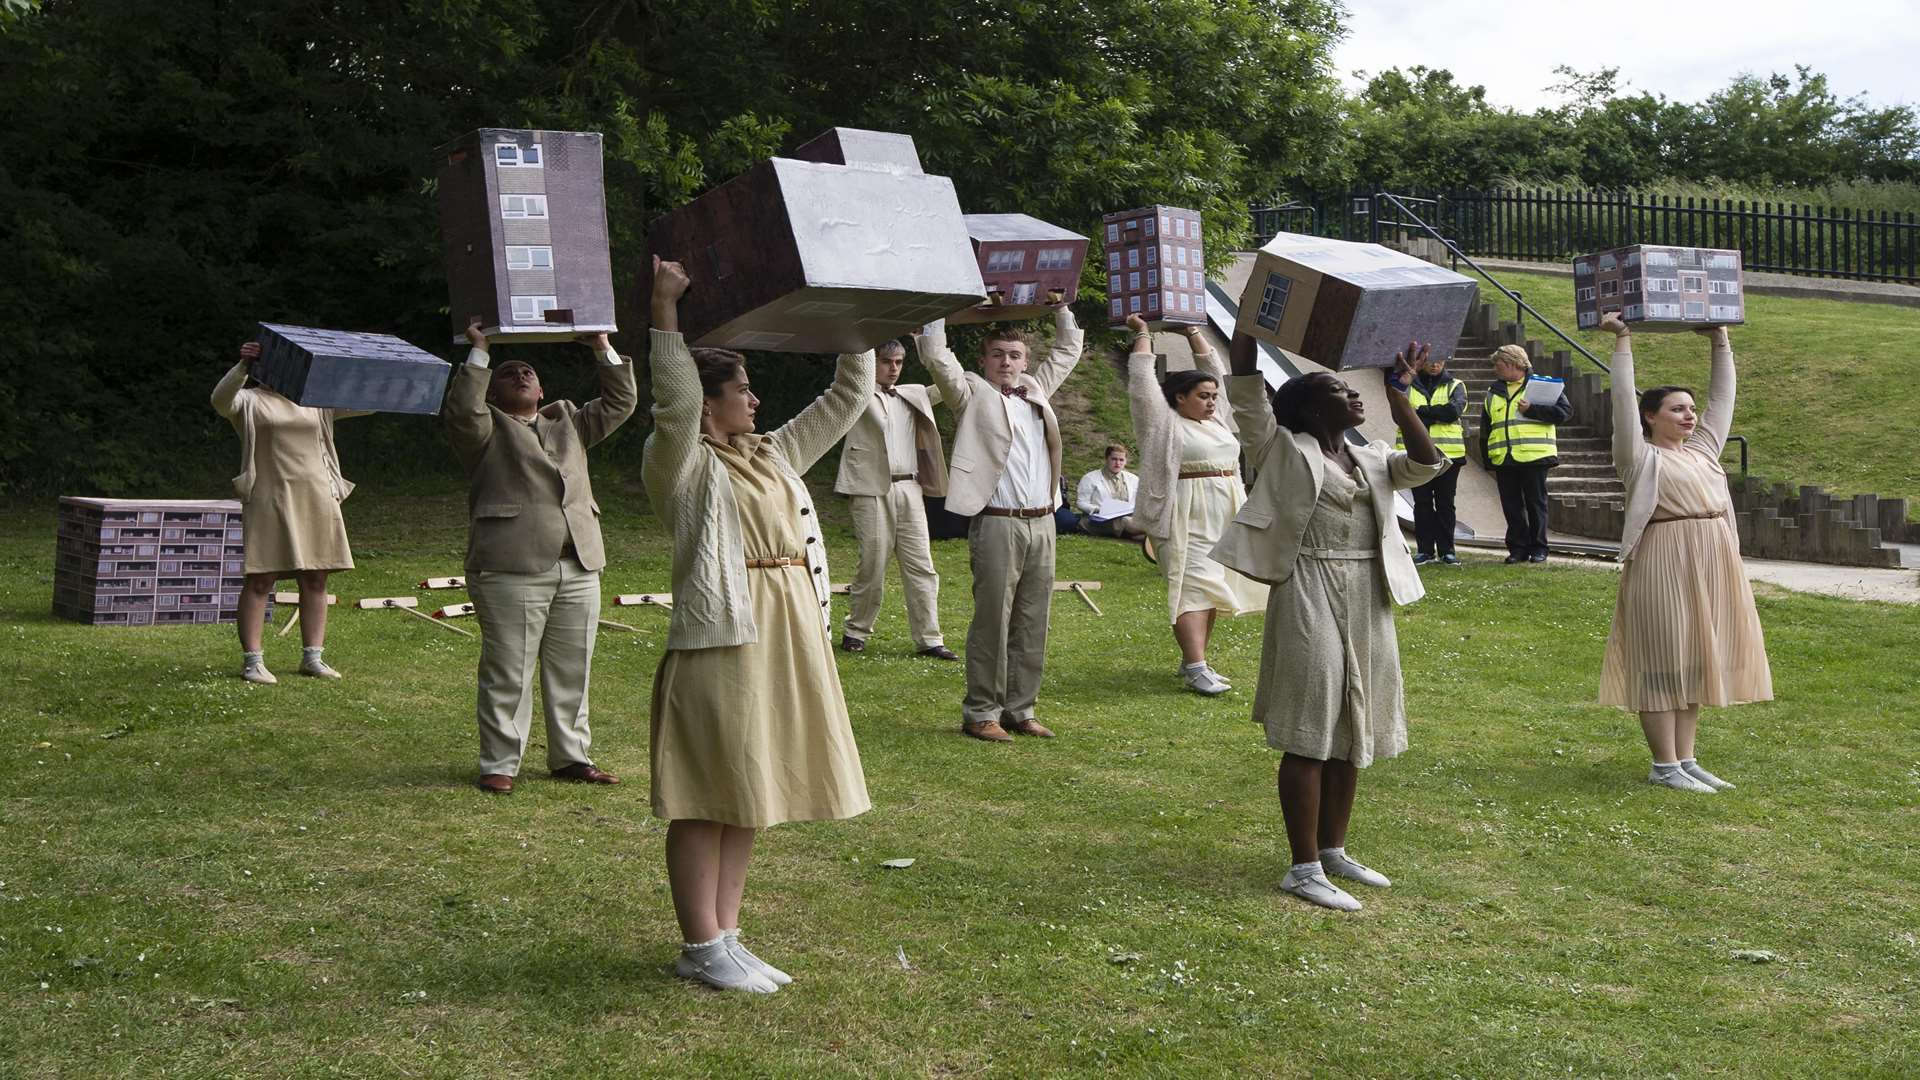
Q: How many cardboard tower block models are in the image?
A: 8